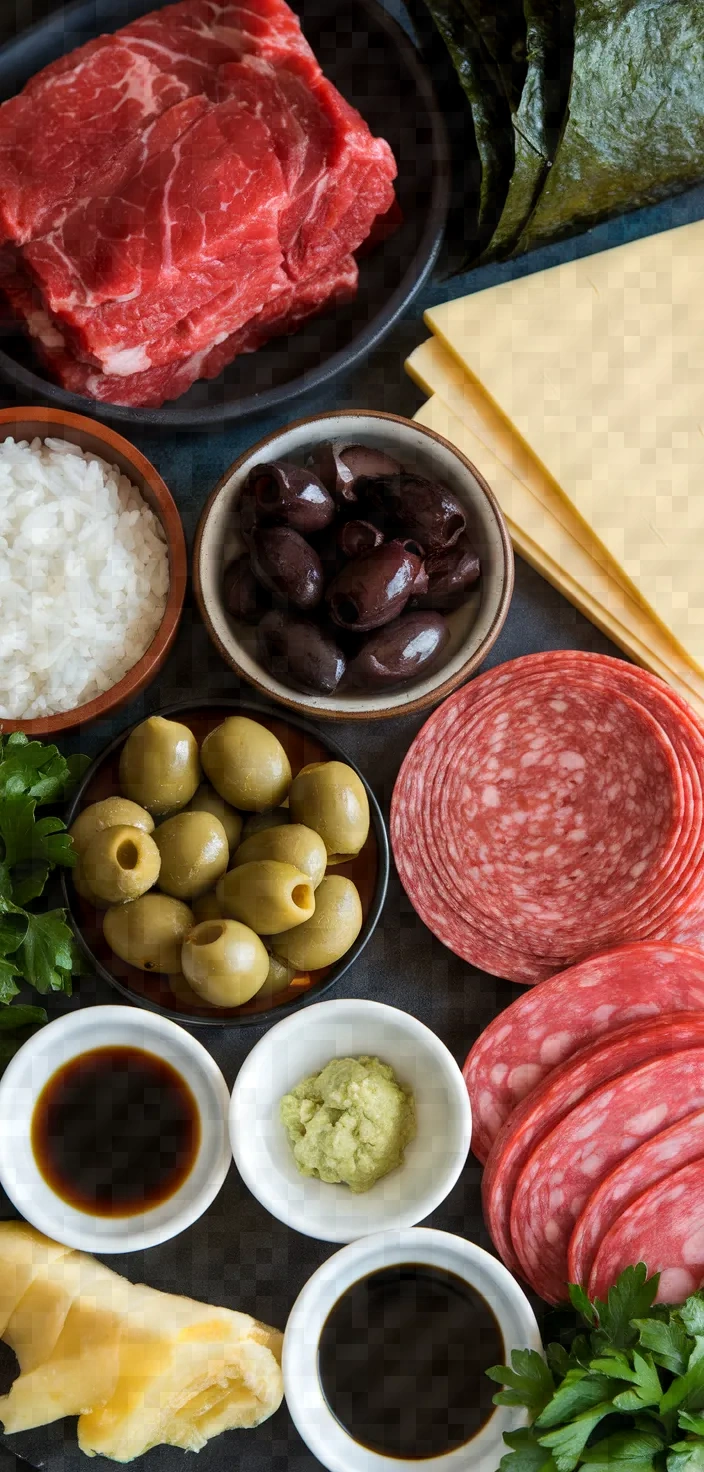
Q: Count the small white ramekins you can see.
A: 3